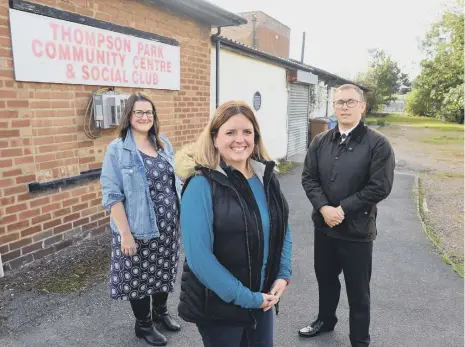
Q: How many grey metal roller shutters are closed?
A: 1